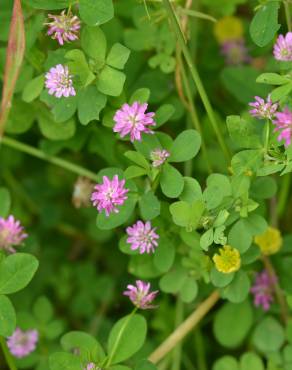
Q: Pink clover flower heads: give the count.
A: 15